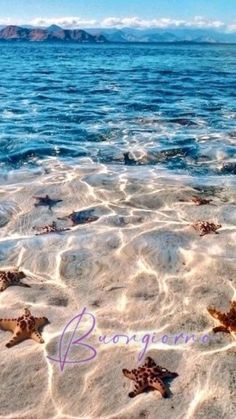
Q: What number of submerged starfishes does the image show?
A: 9